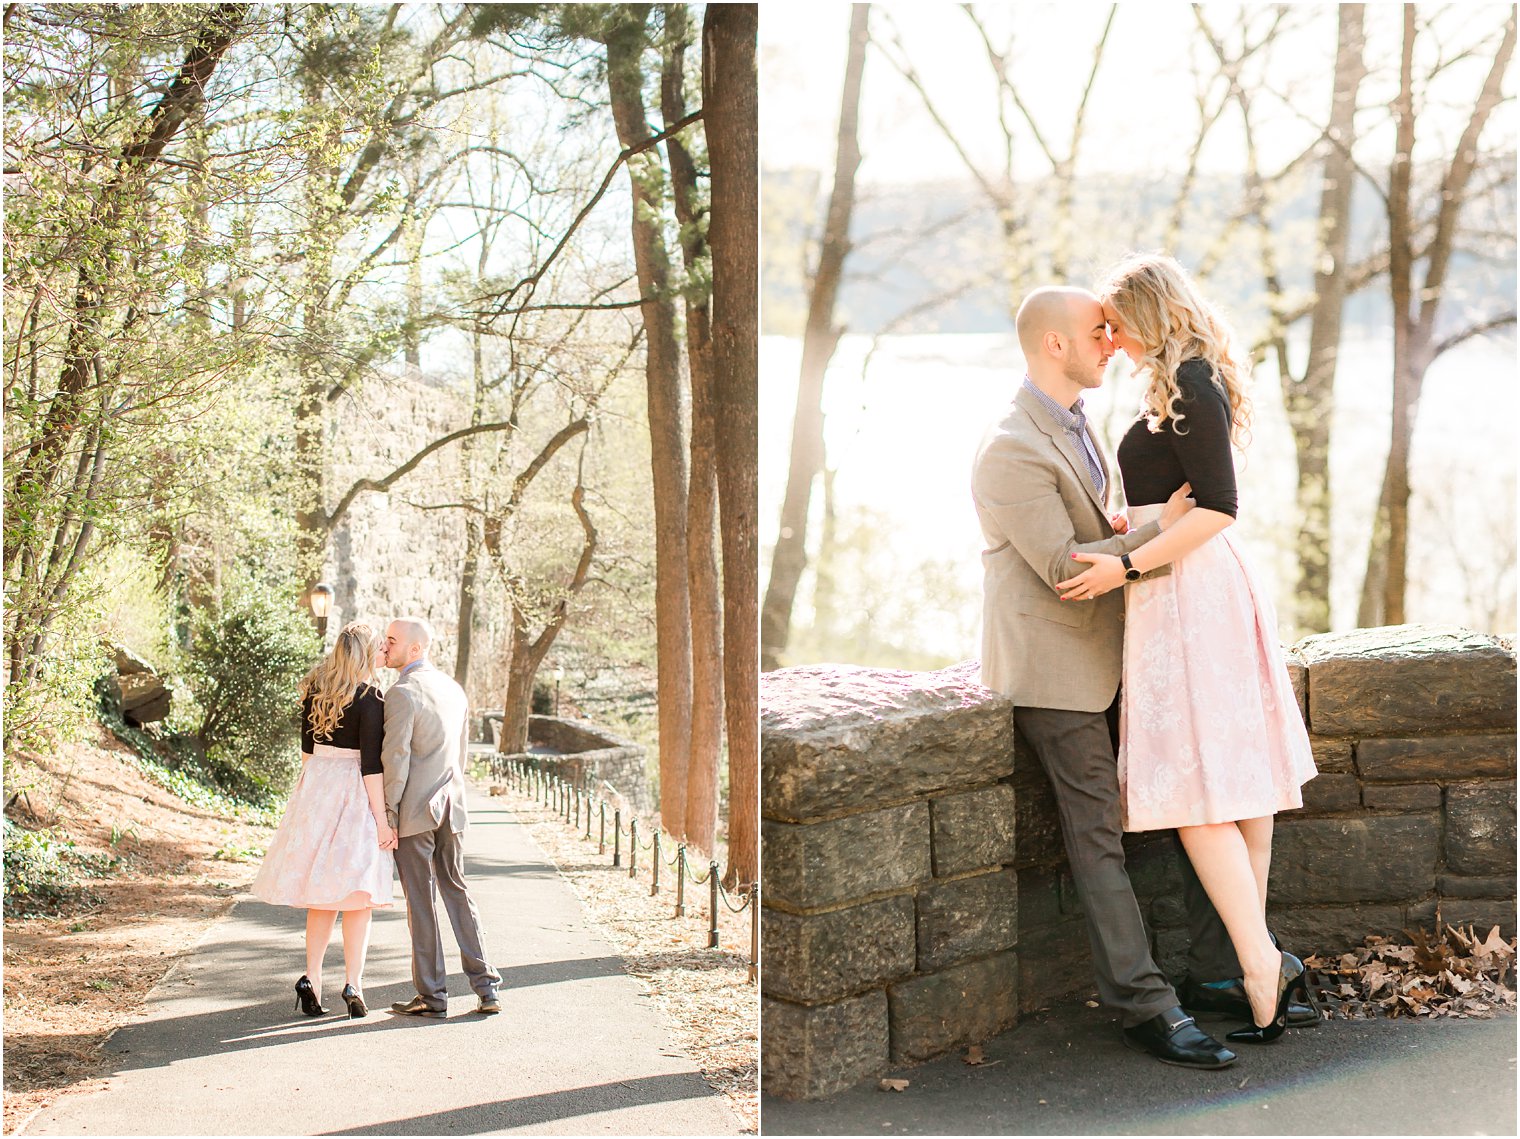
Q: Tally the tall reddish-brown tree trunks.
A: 3